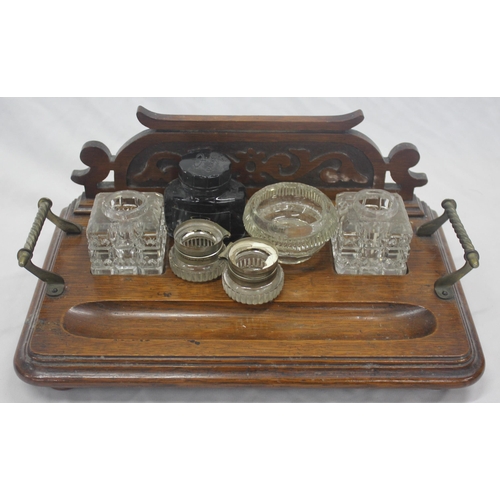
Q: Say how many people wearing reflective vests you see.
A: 0